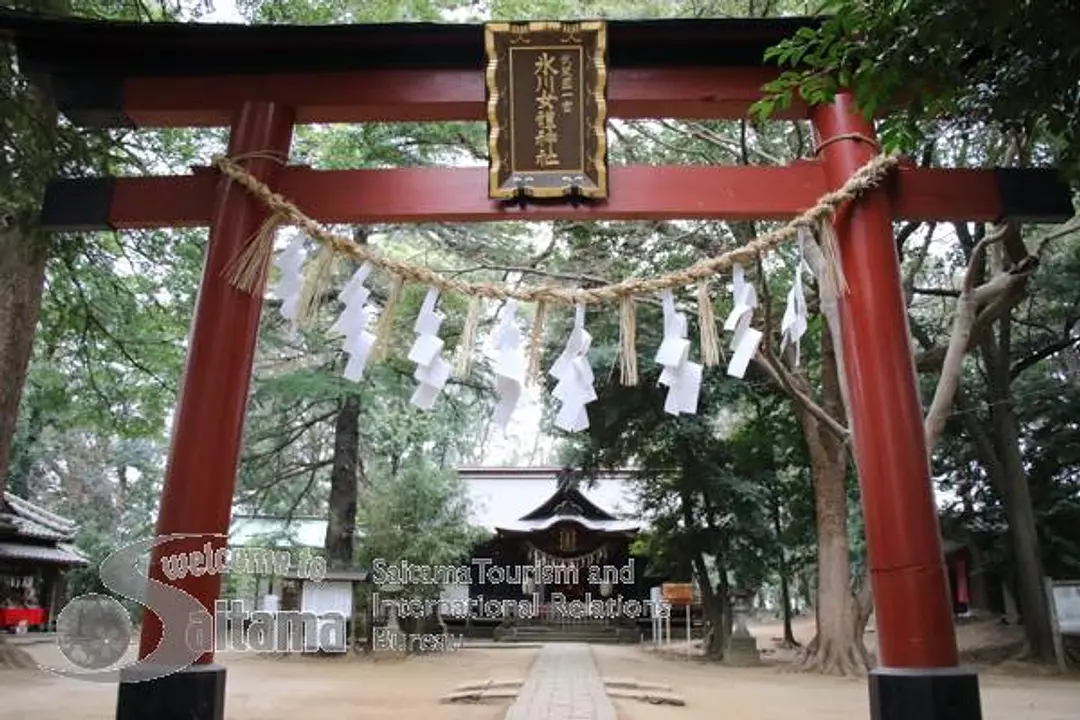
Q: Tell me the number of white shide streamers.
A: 8